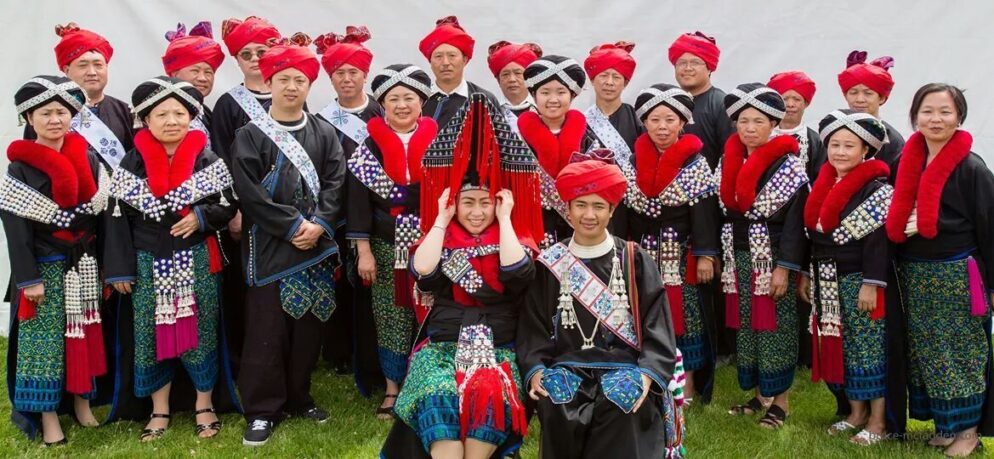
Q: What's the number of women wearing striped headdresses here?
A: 7